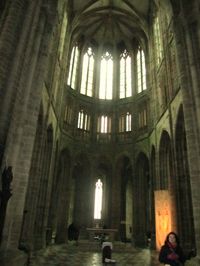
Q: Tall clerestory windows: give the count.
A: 5